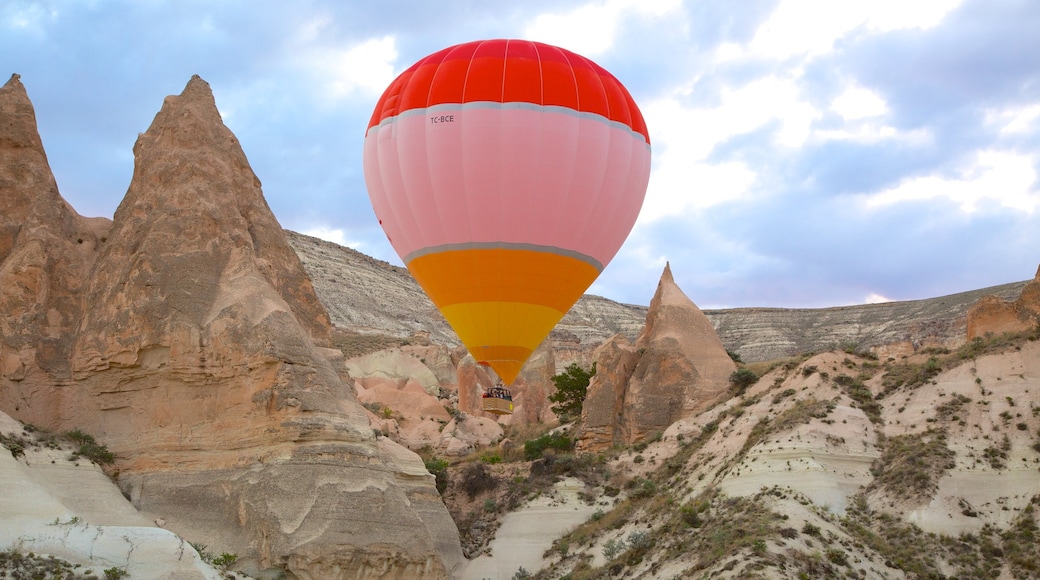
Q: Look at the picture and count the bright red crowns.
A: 1